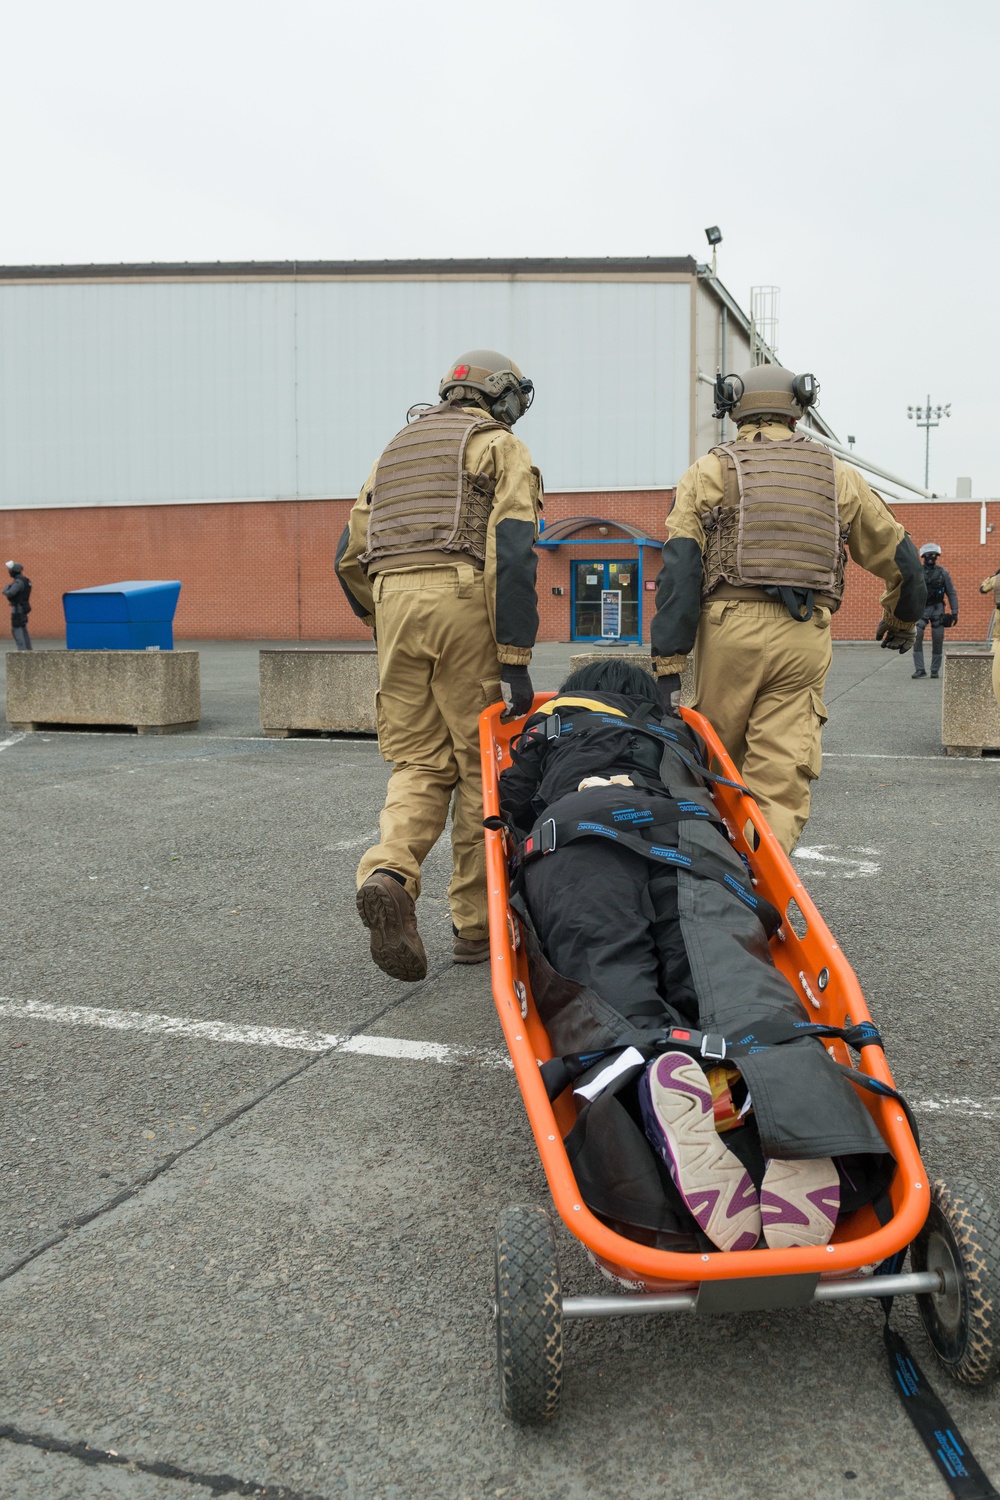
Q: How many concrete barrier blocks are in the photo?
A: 4